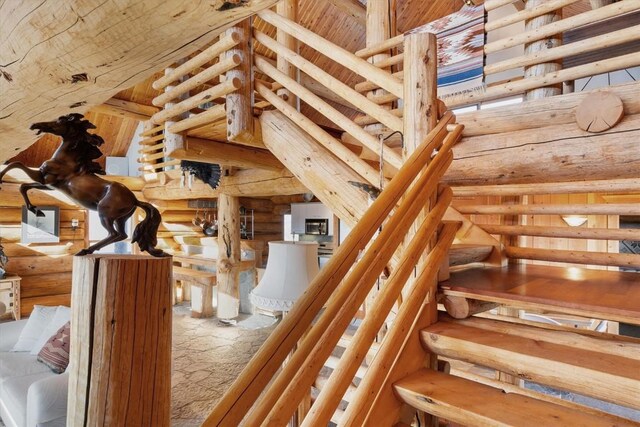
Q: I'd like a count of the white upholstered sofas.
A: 1